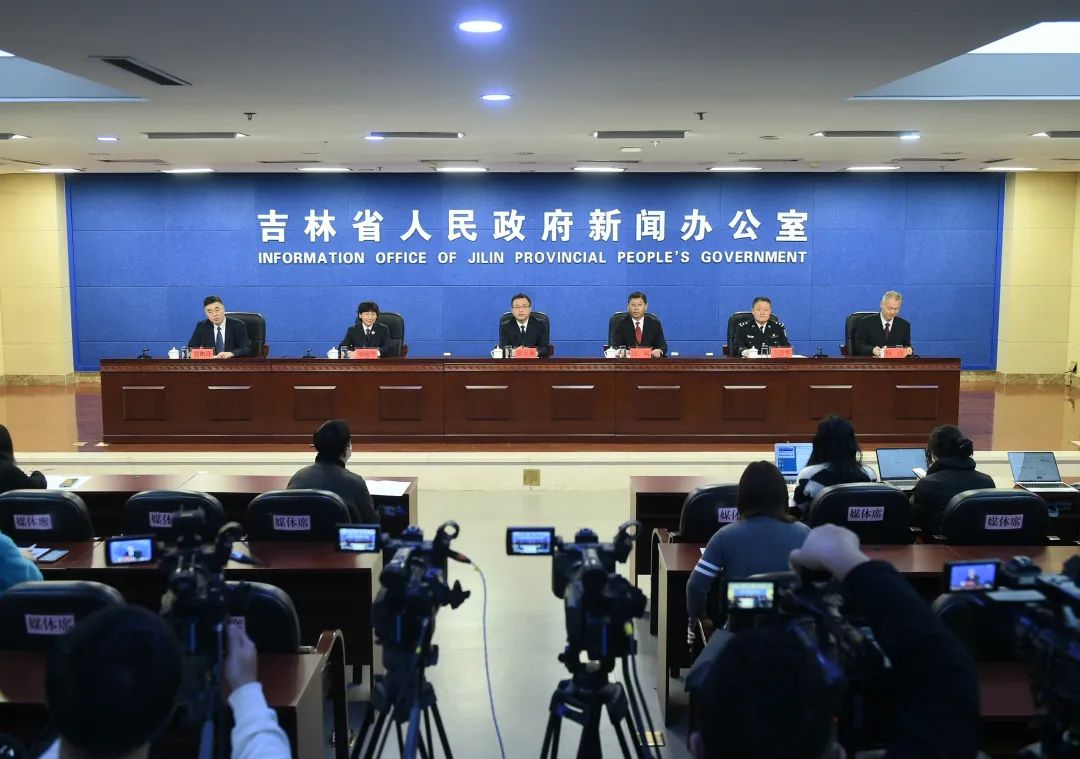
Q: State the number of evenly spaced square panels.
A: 10